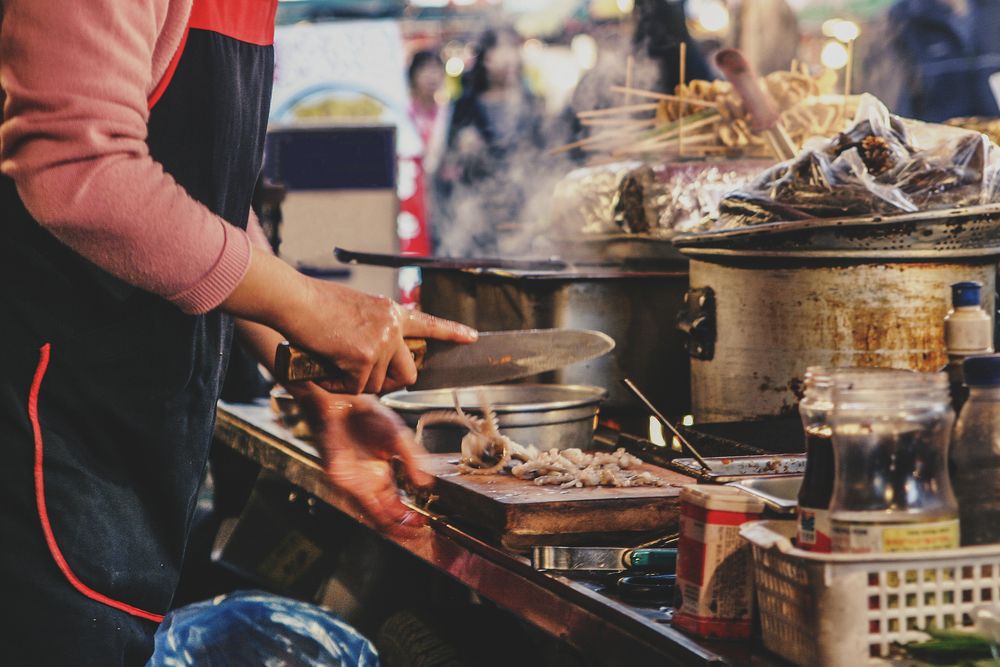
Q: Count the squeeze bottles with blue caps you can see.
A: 2